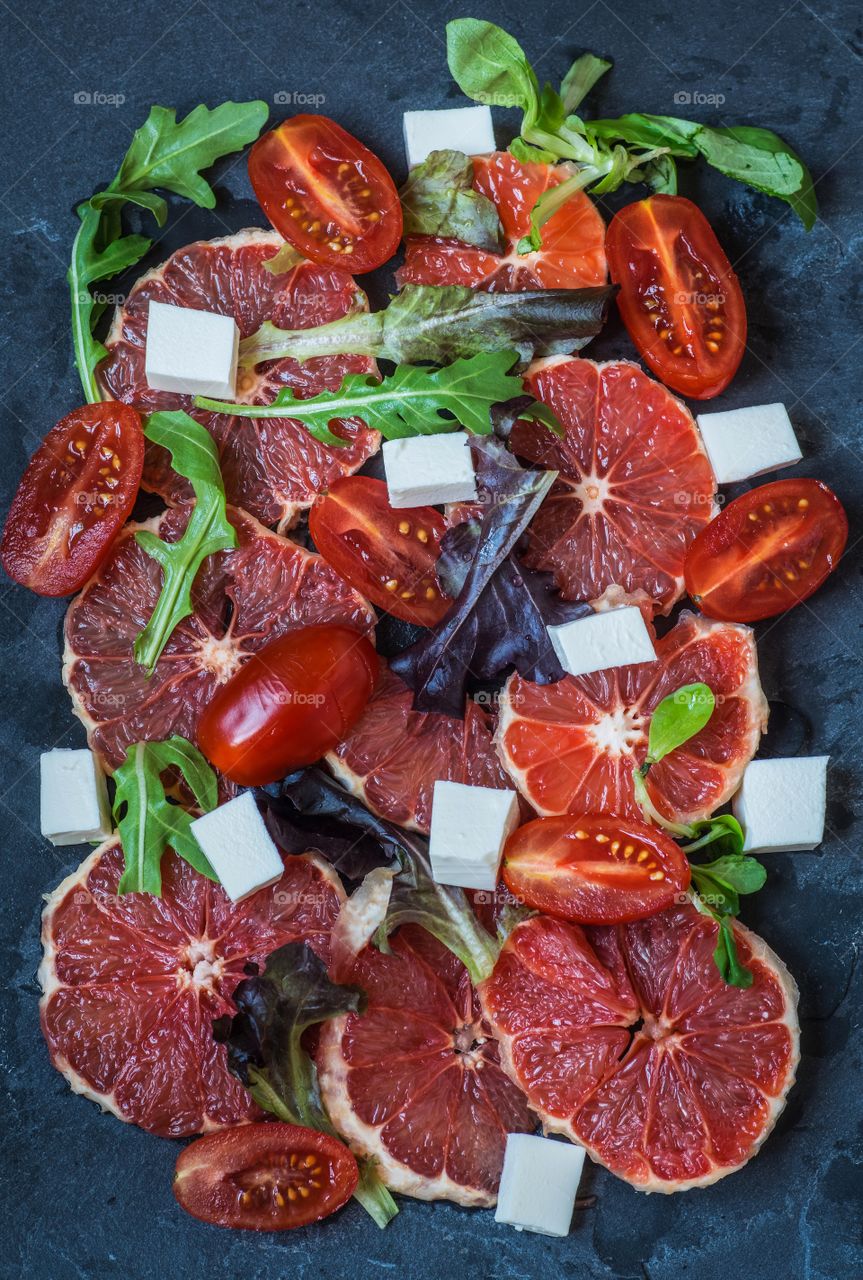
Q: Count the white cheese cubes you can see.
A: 10